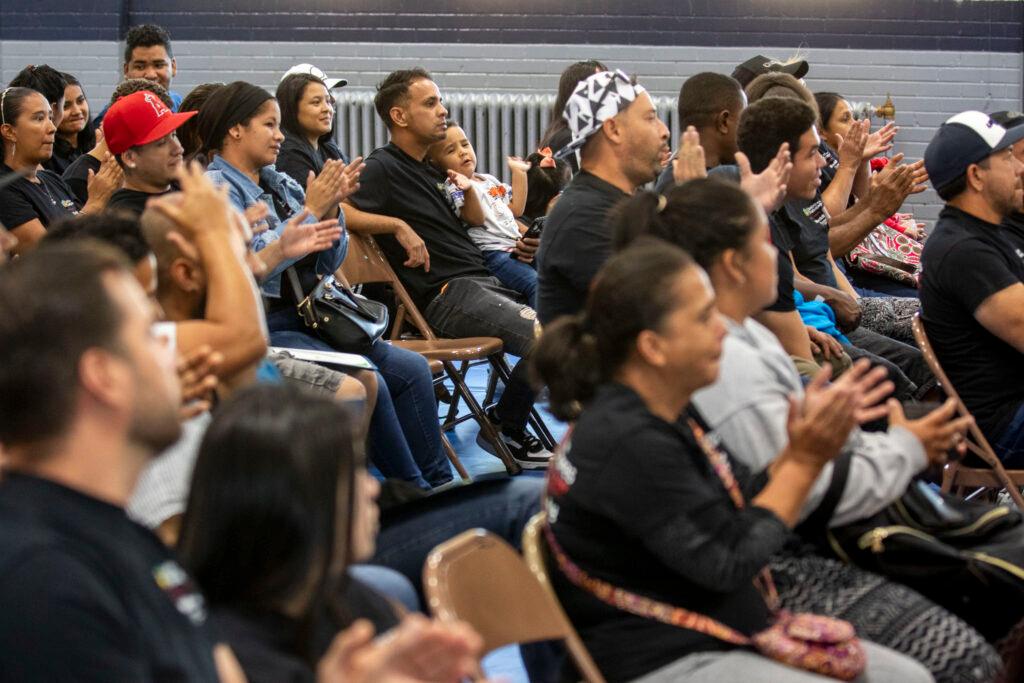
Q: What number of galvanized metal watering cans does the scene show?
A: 0